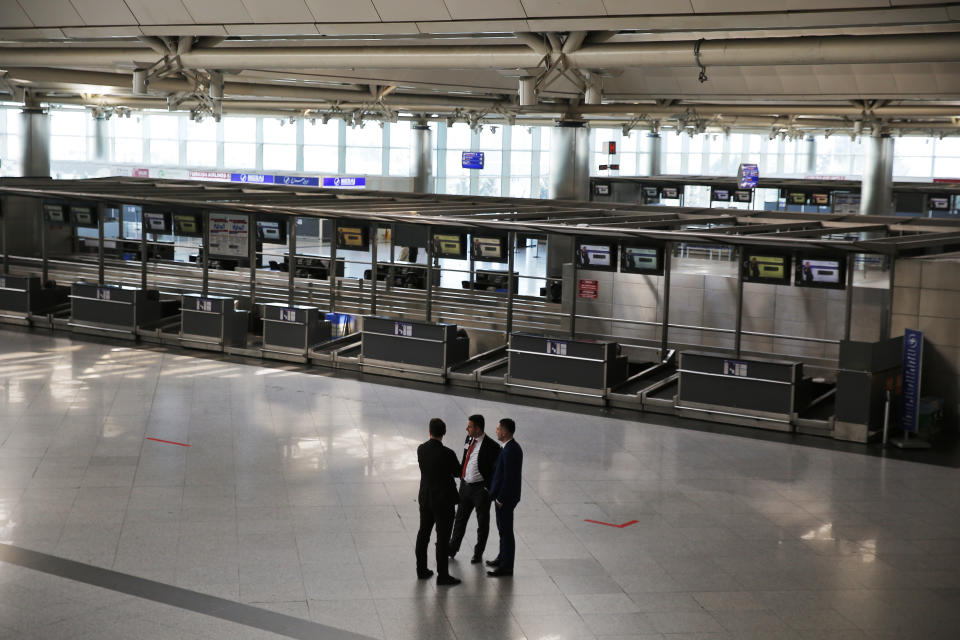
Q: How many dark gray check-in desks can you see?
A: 7